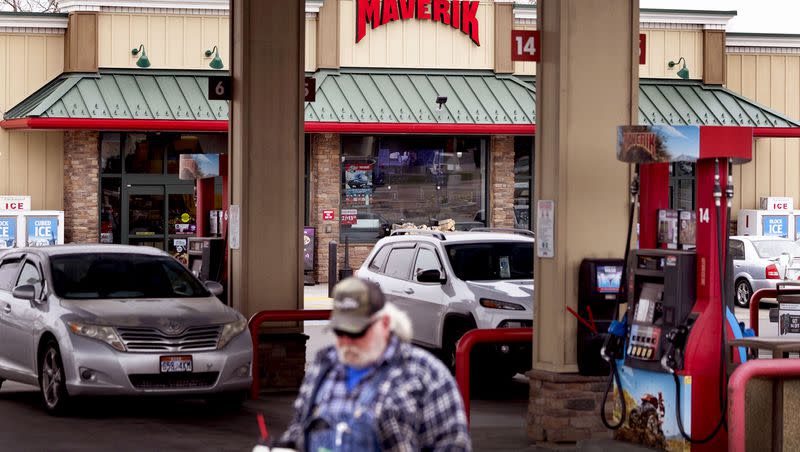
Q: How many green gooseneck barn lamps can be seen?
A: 3